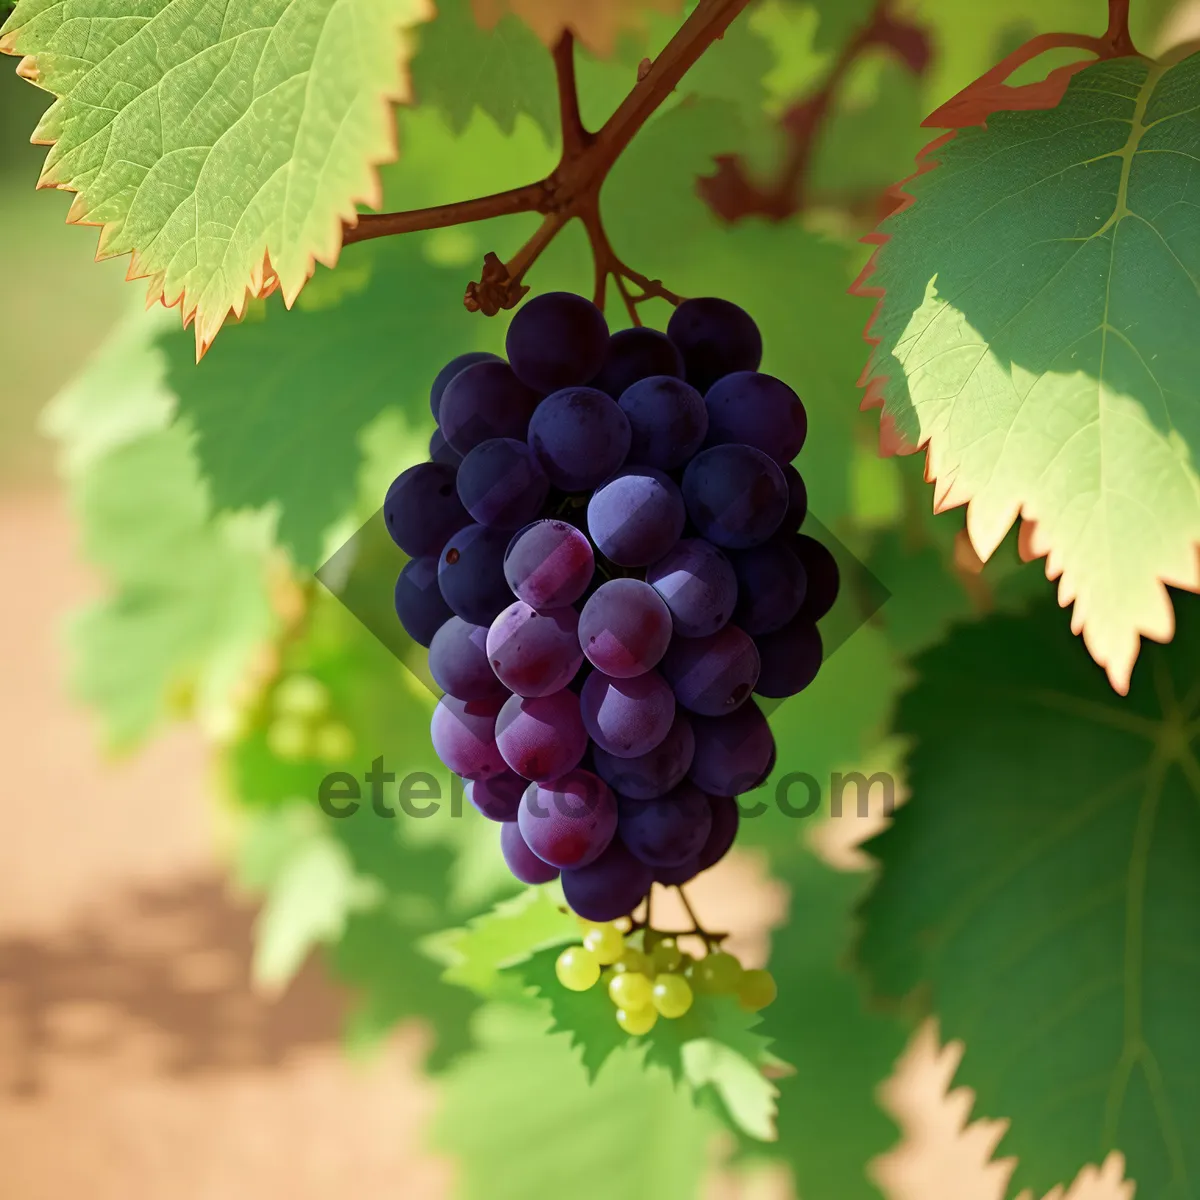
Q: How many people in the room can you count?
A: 0